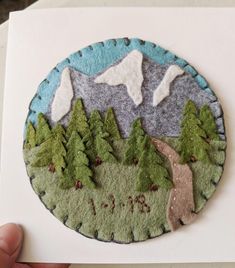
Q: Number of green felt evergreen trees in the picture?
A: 11